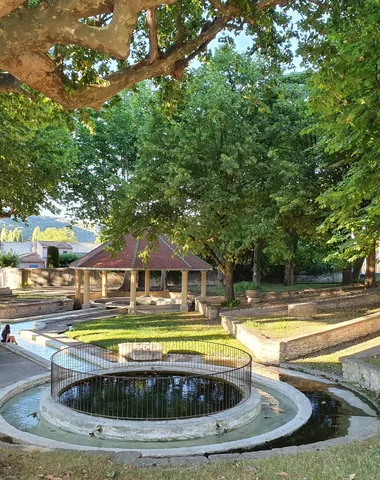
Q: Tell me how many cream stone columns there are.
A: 7